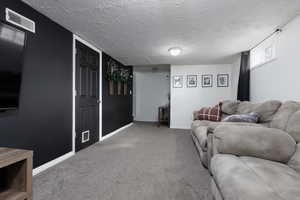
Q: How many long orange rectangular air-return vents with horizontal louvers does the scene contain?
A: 0